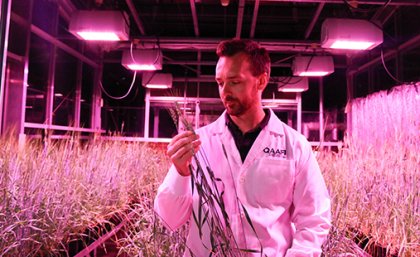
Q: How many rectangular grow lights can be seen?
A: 6